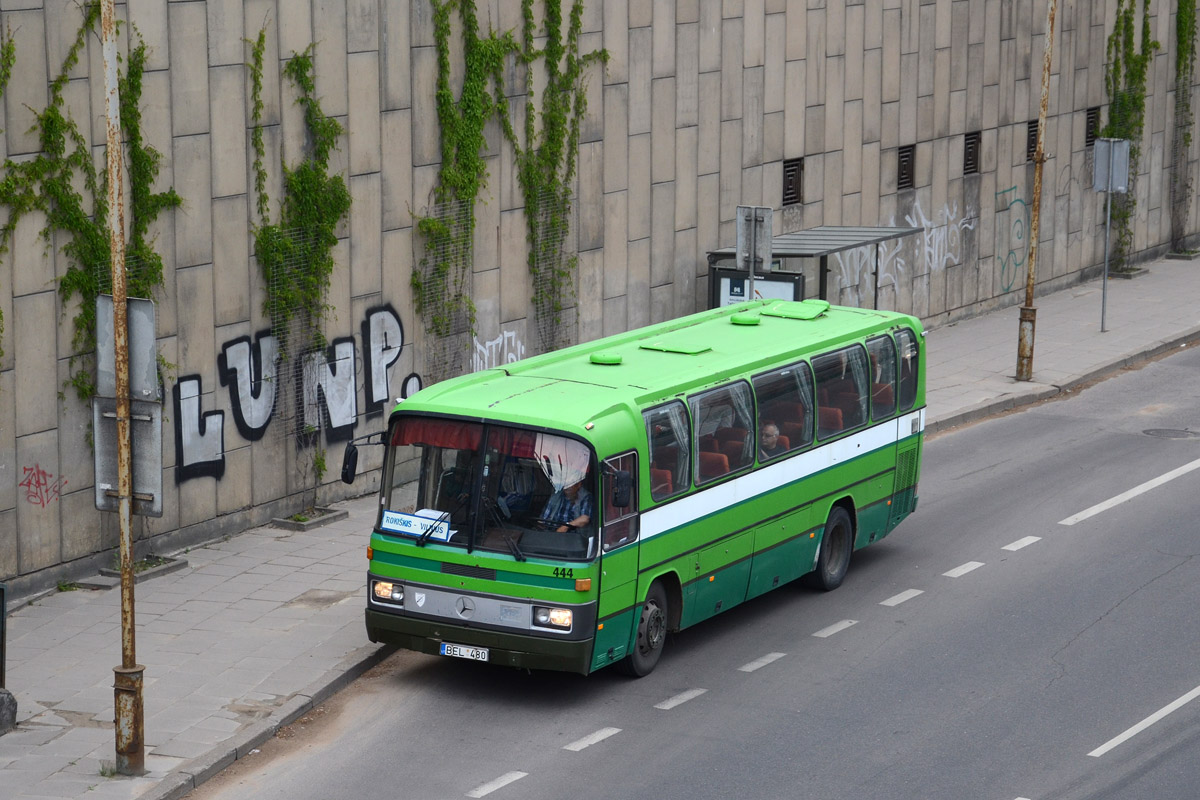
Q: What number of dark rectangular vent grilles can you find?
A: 5